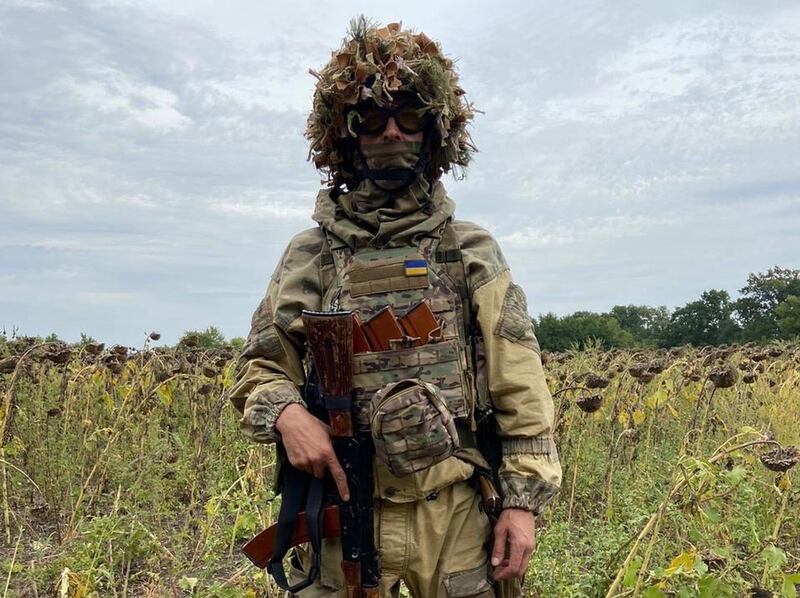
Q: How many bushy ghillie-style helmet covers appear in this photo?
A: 1